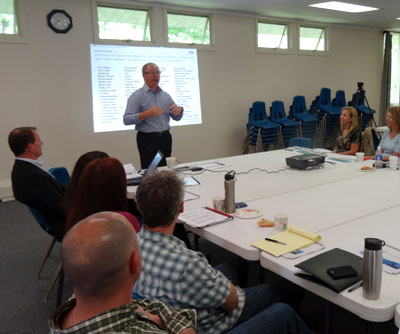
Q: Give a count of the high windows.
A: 5